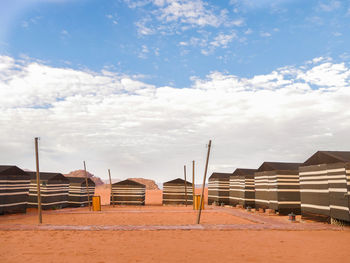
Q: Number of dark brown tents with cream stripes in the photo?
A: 9